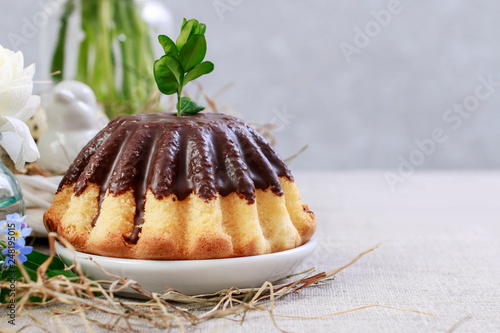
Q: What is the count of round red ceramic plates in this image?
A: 0